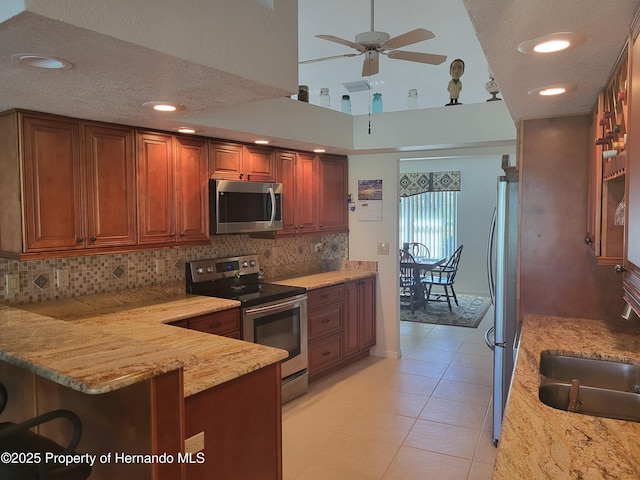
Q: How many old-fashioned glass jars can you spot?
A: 5